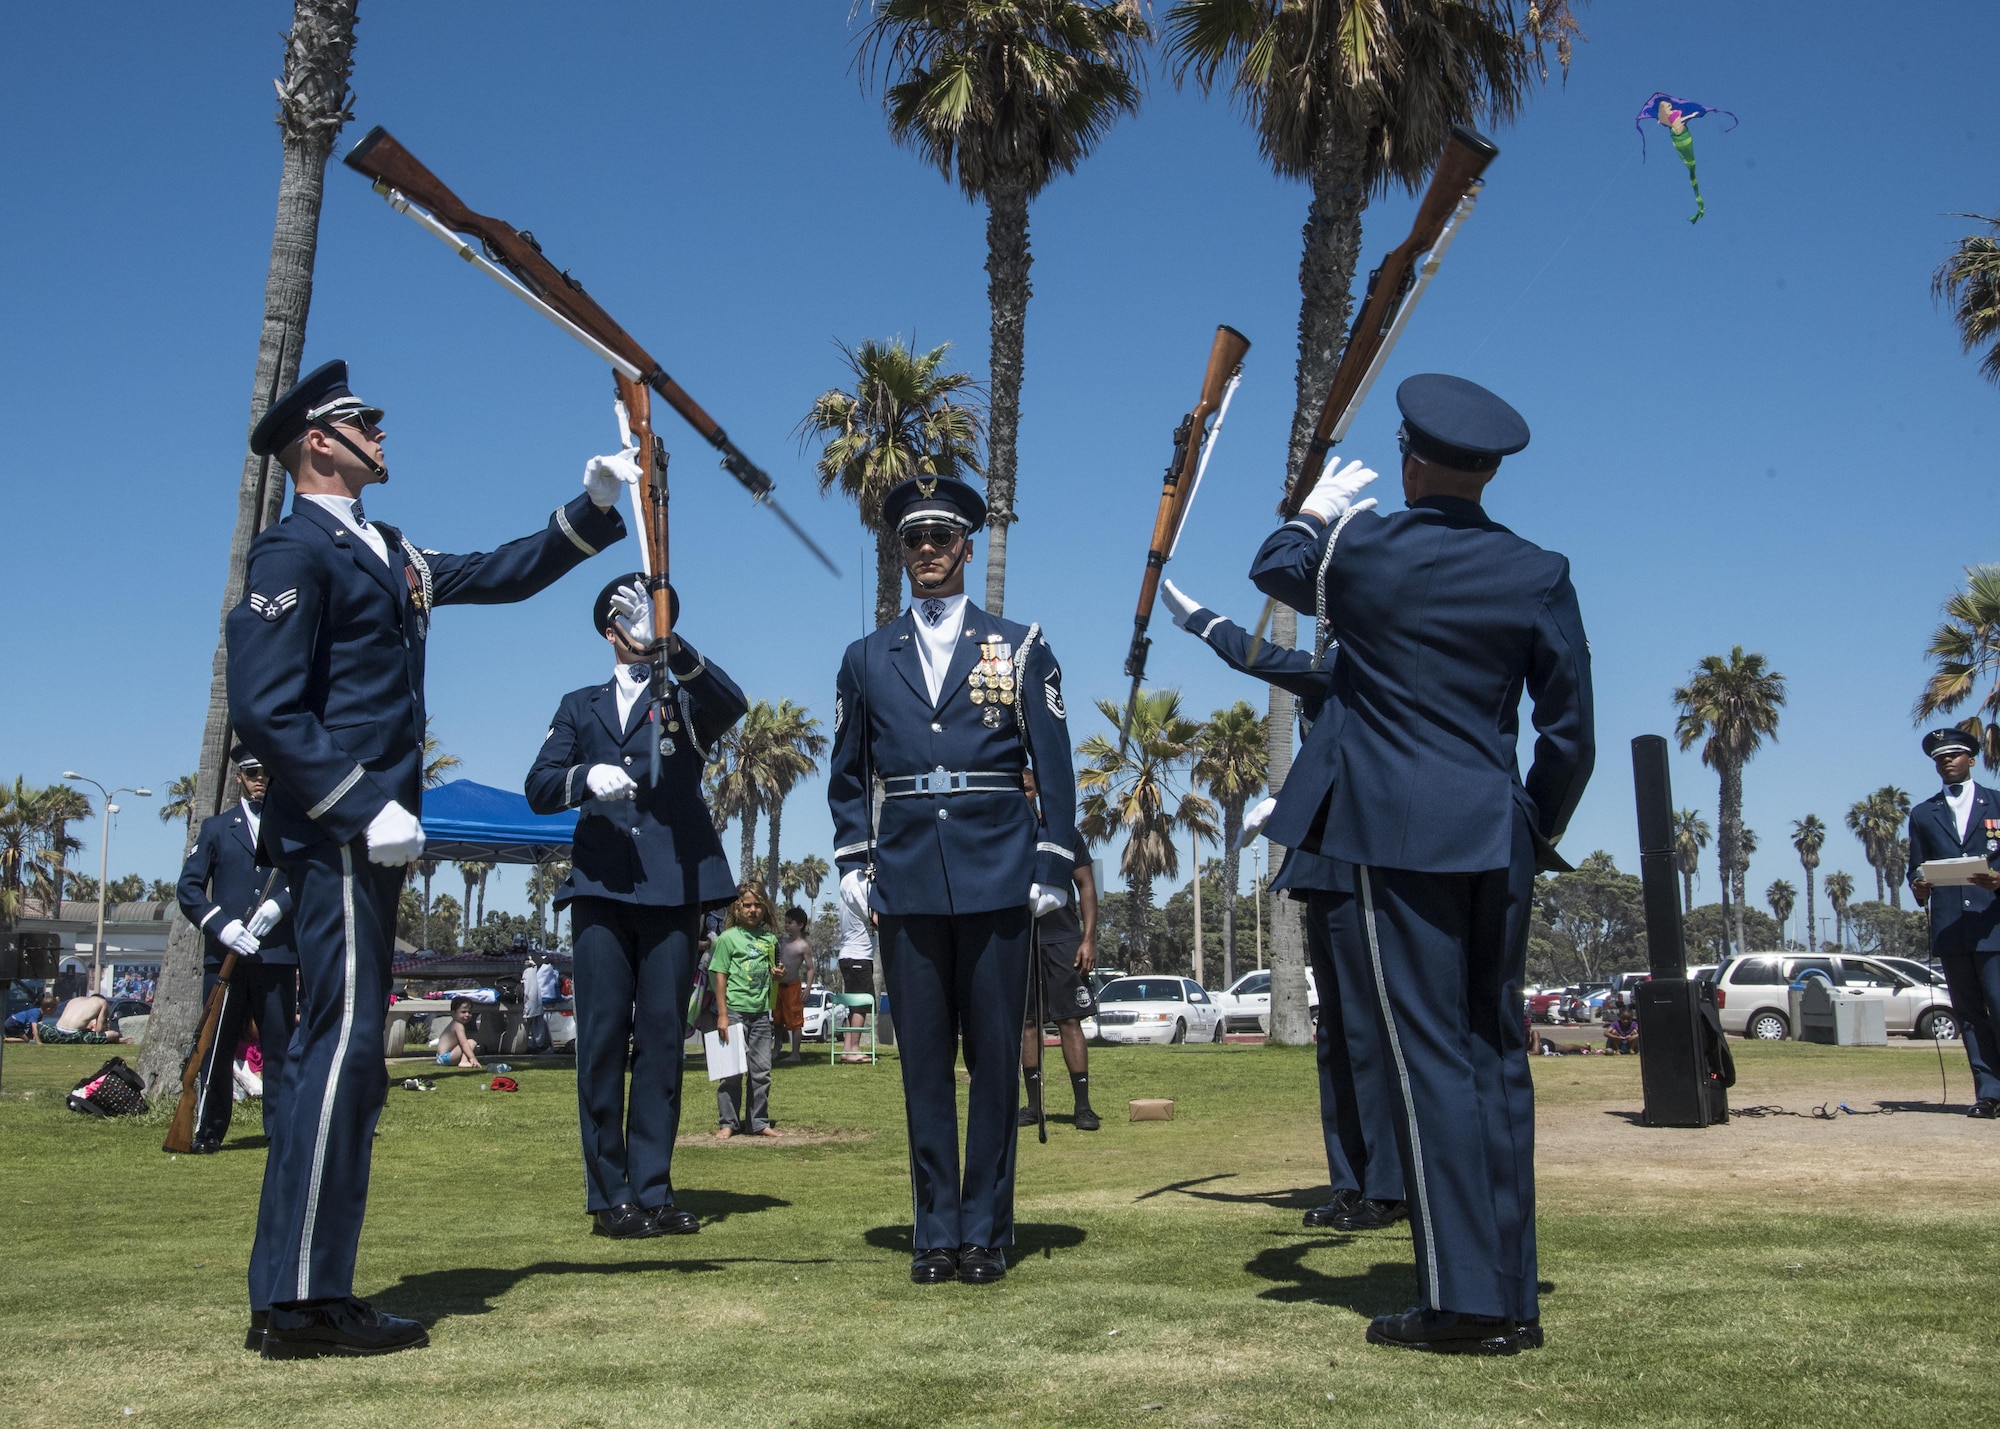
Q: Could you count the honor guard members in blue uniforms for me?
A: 7